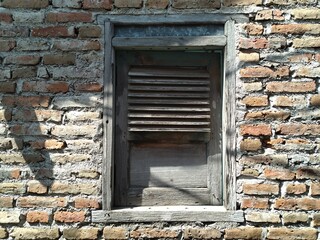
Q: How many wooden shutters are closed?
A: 1